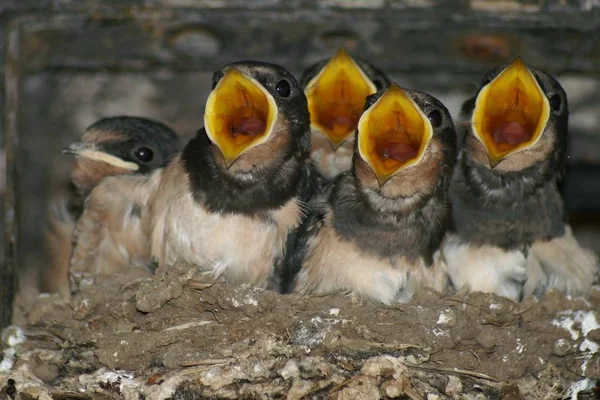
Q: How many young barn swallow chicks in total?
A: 5